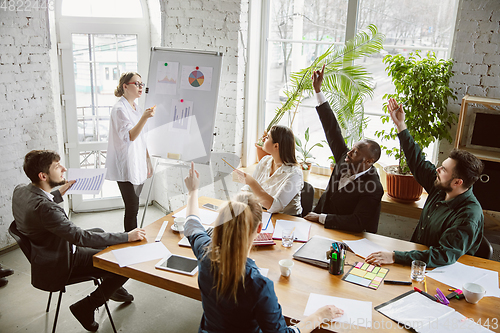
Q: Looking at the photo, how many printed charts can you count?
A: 4